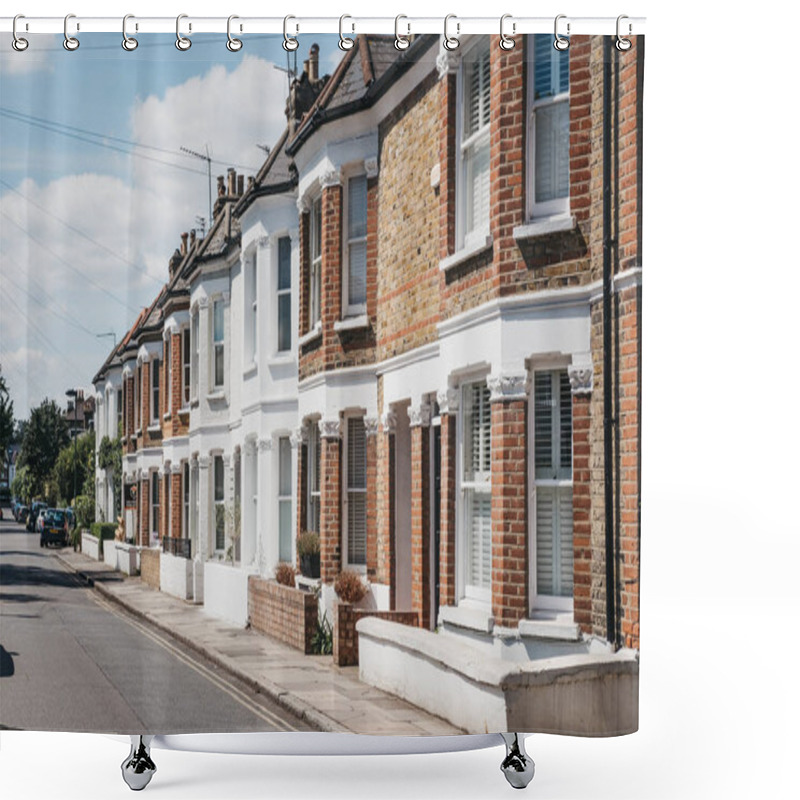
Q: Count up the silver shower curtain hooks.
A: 12